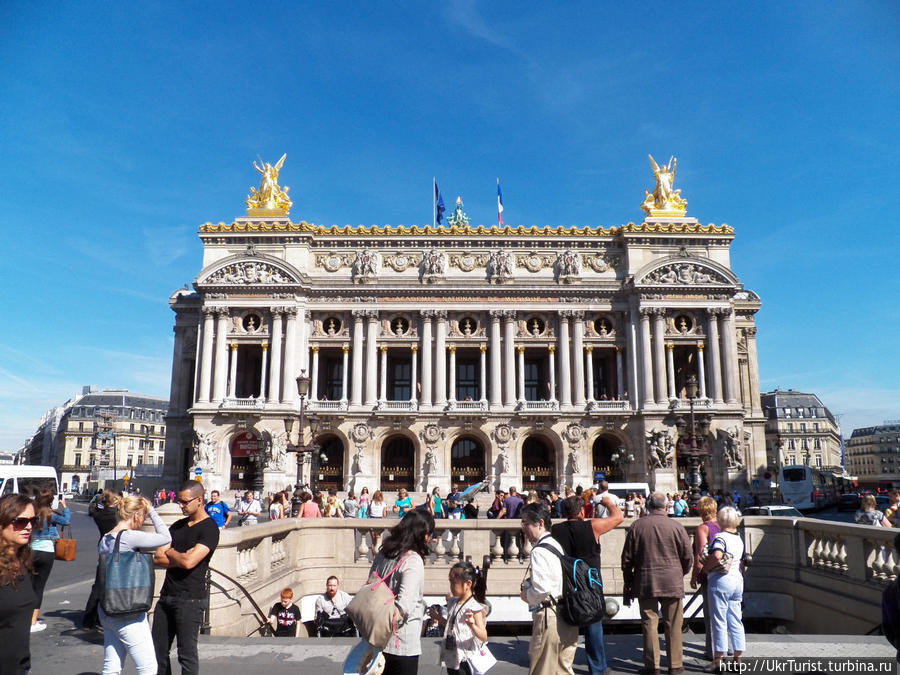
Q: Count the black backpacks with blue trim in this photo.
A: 1